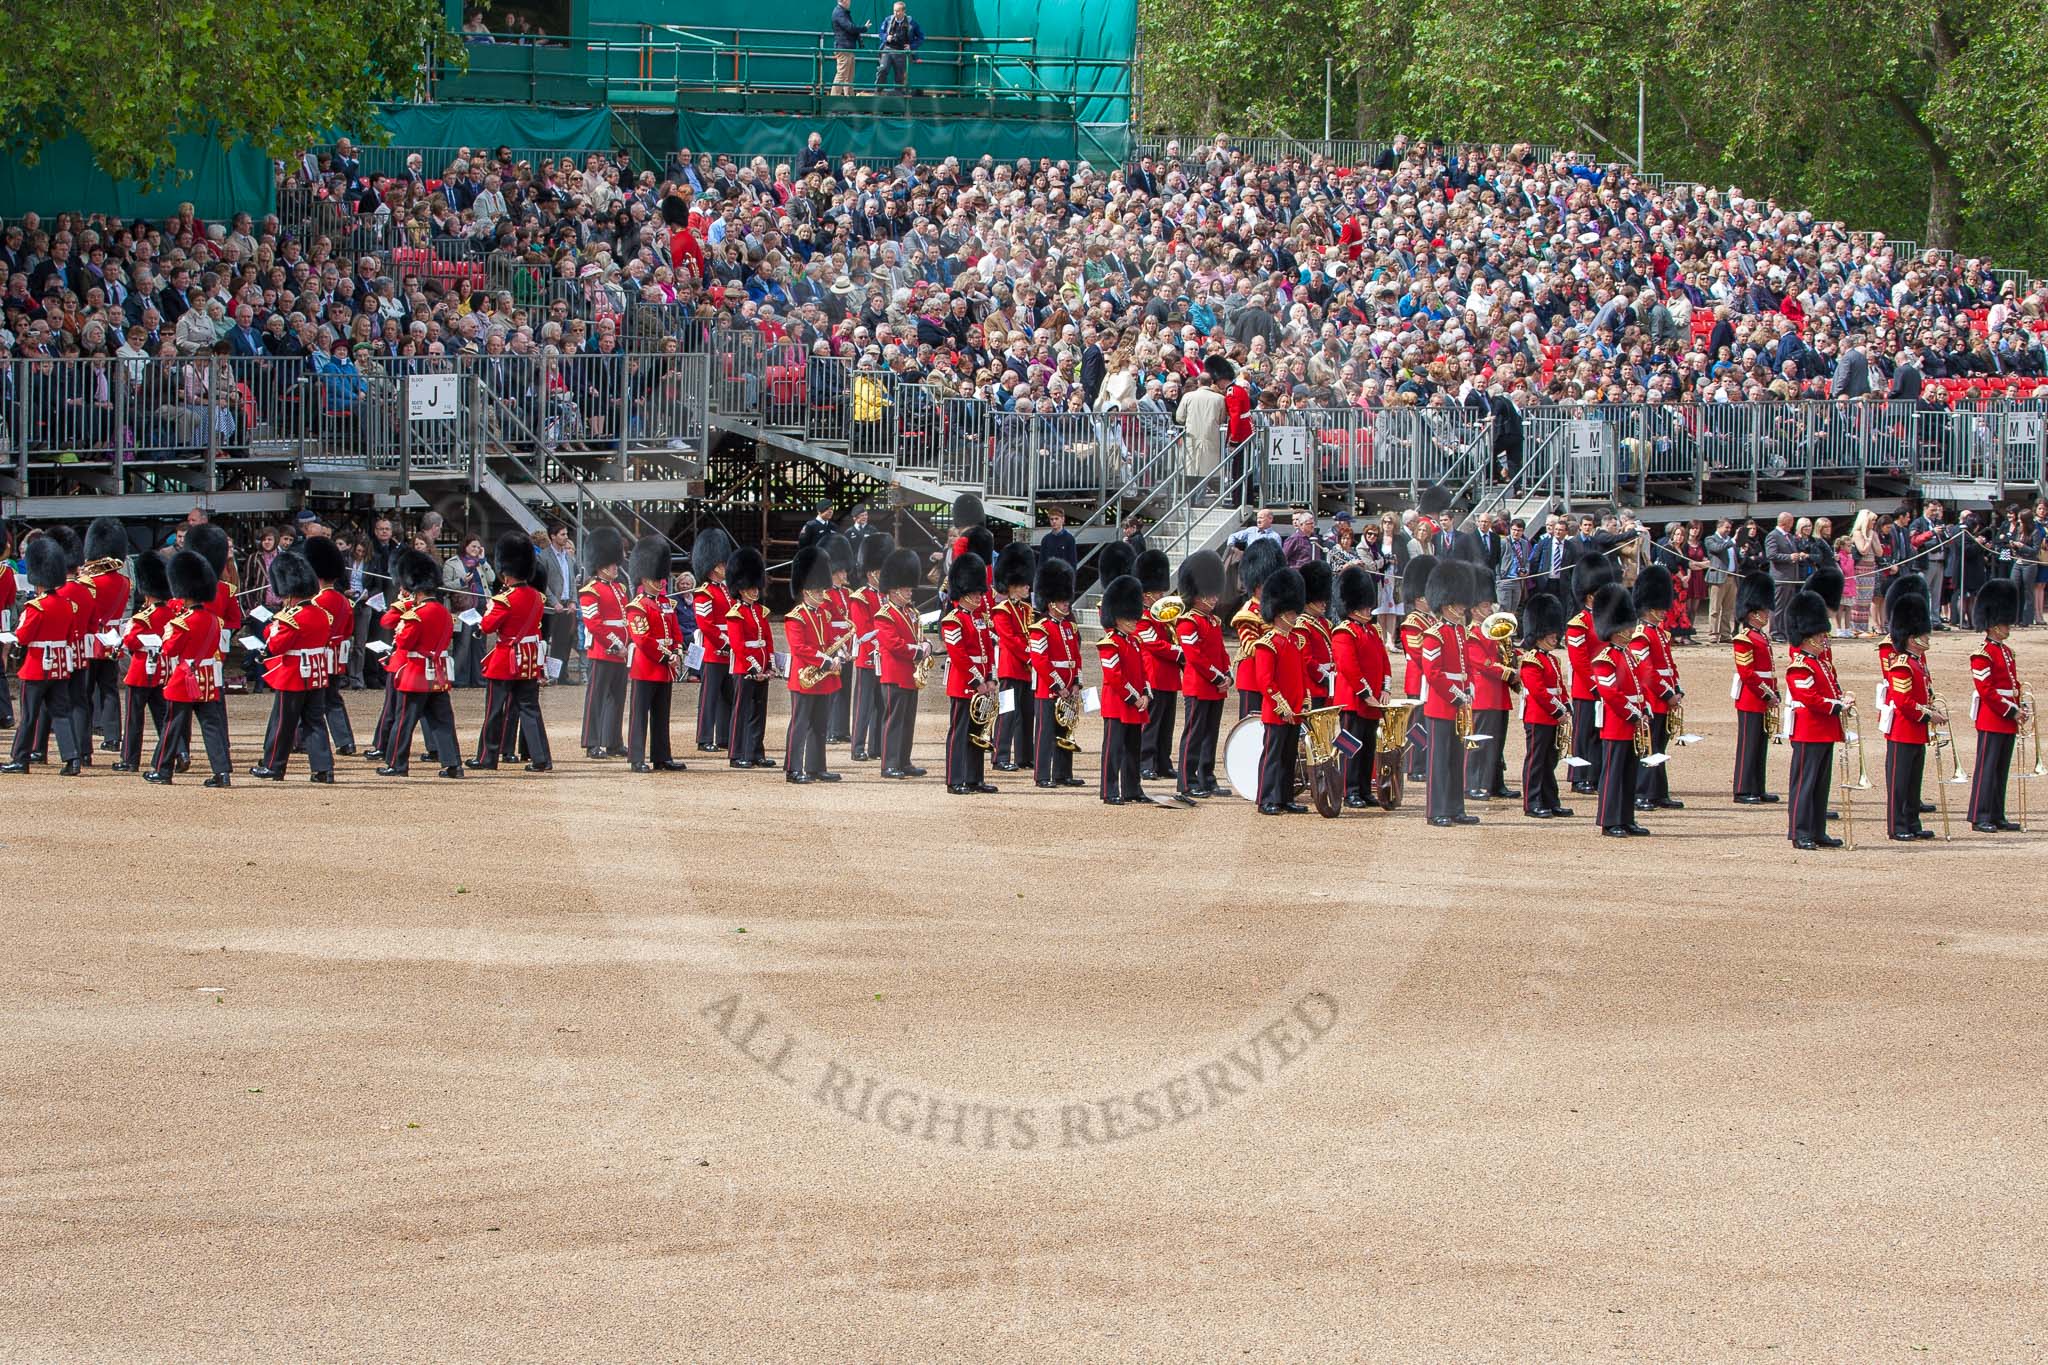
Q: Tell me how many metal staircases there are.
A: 3